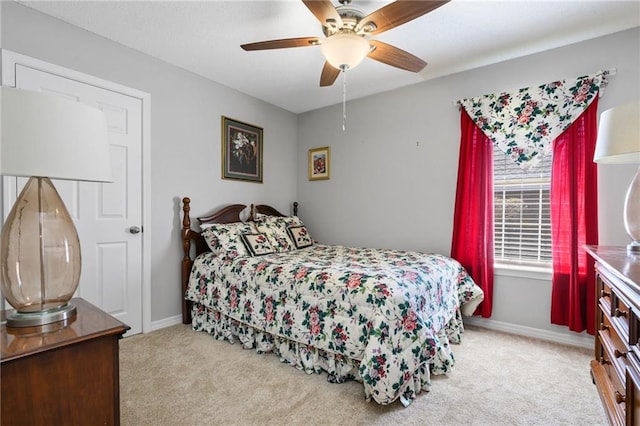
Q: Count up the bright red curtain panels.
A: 2